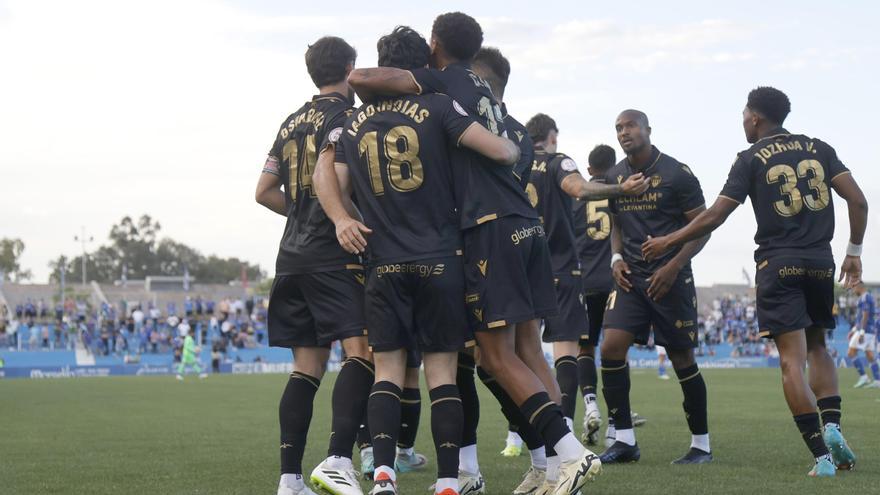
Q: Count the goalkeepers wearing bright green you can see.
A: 1